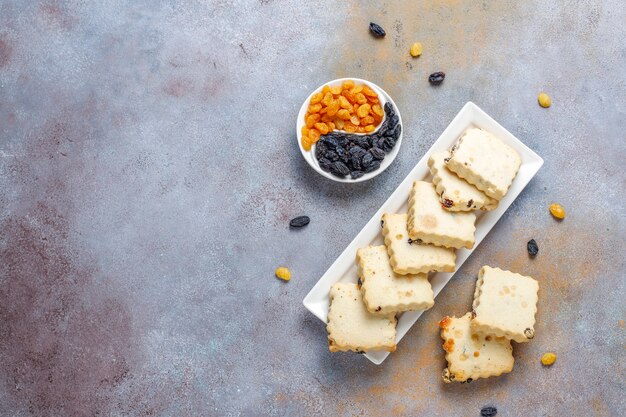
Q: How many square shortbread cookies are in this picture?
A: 8